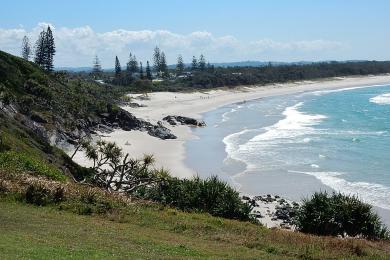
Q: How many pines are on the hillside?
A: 3